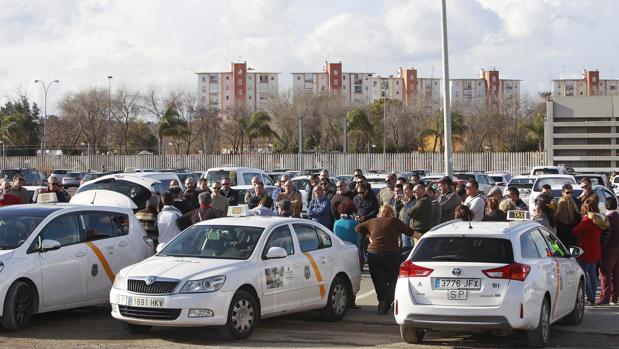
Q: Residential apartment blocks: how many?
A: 5